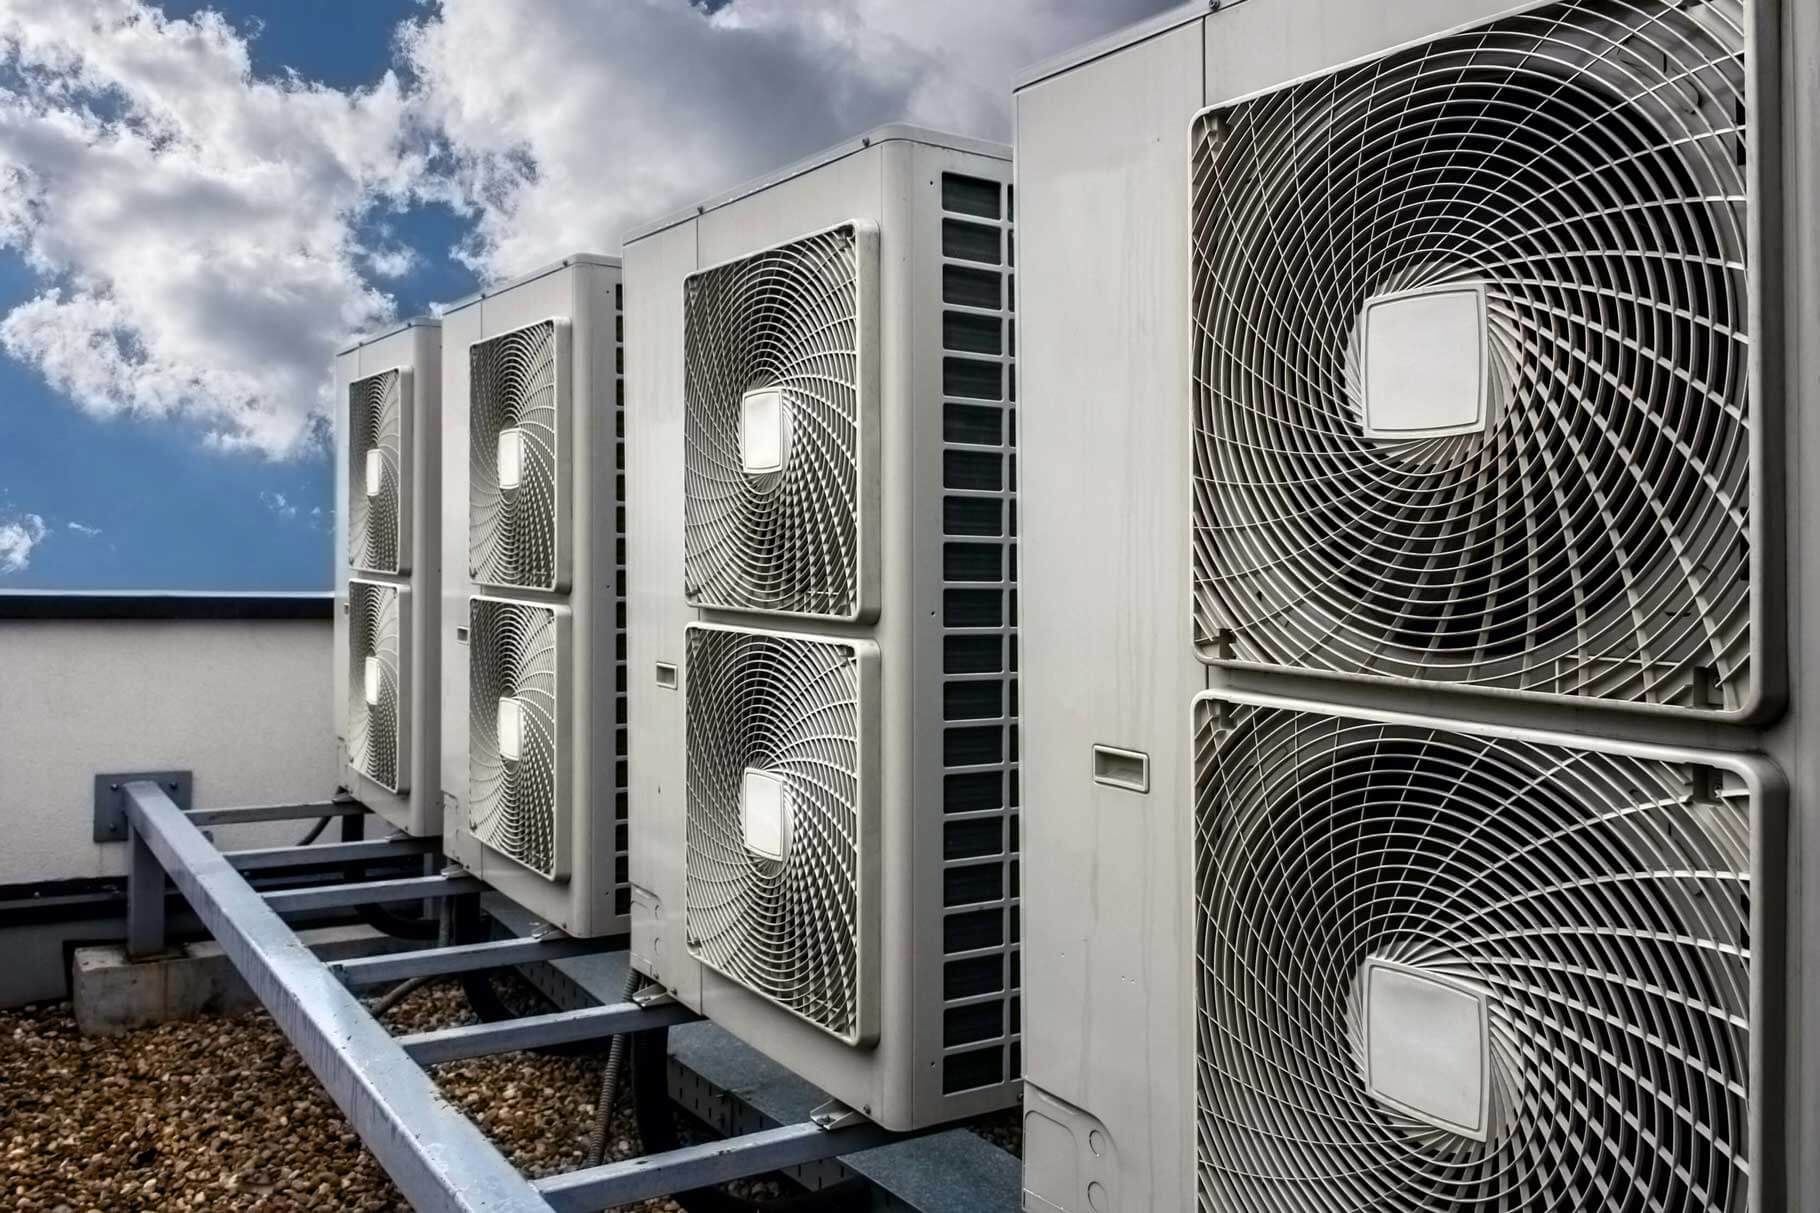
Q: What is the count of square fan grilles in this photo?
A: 8